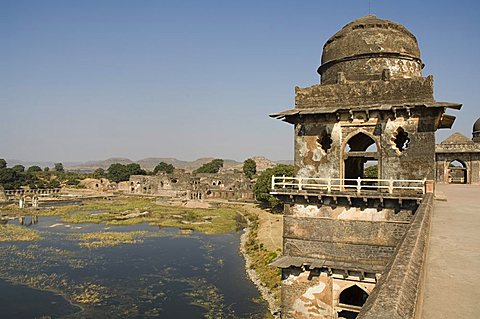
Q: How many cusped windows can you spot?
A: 2